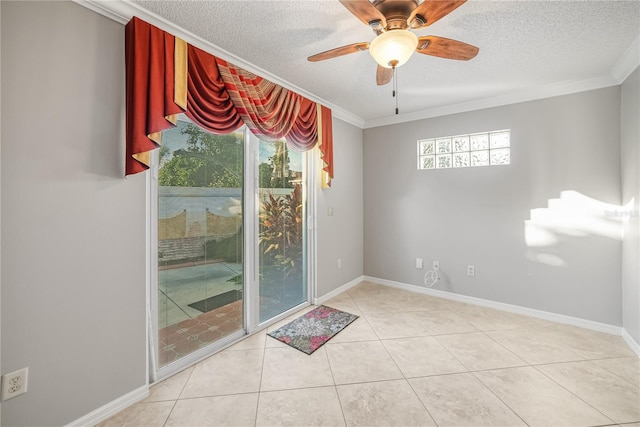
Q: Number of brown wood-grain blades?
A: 5